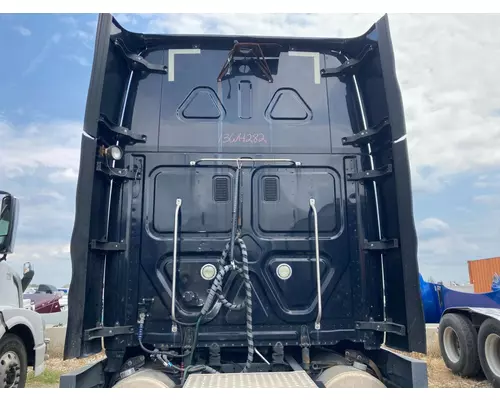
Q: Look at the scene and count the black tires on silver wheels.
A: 3